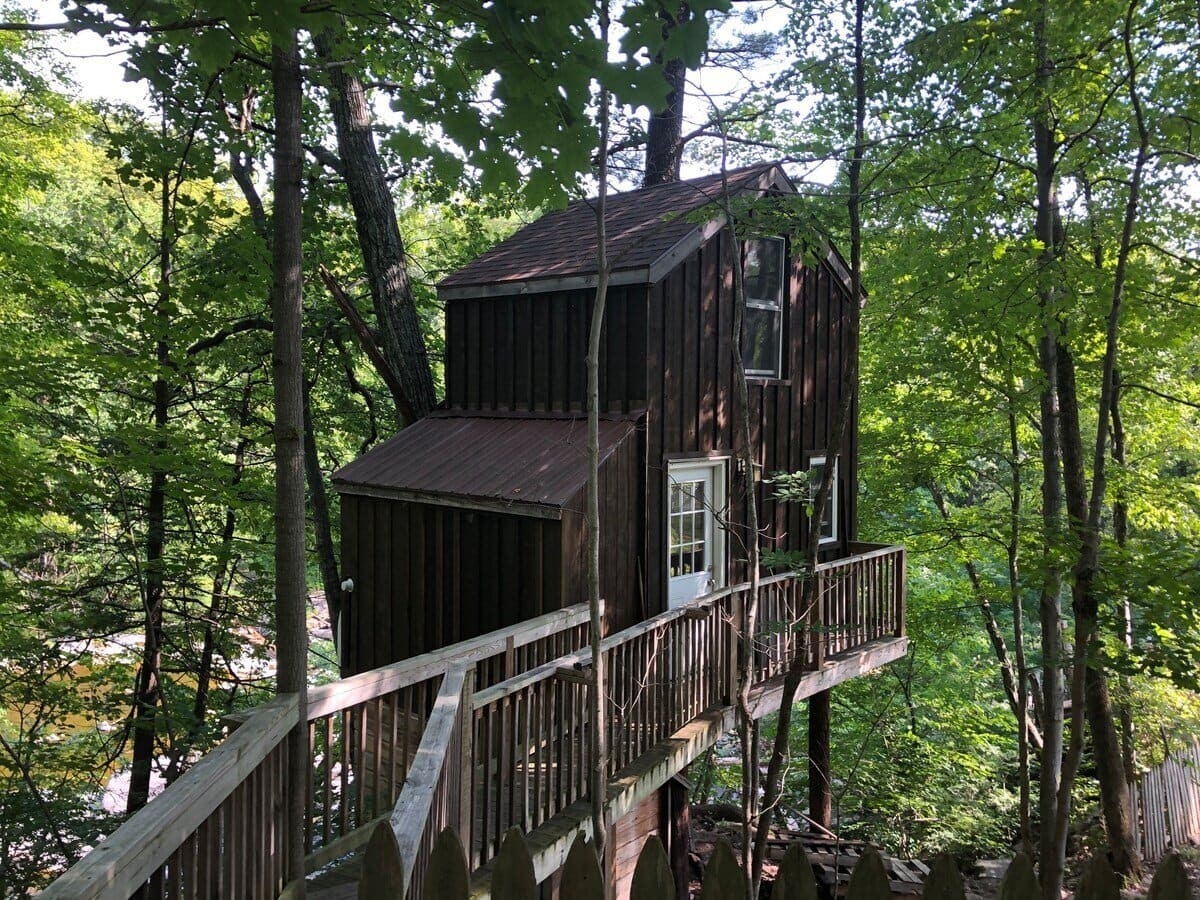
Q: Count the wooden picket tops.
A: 12